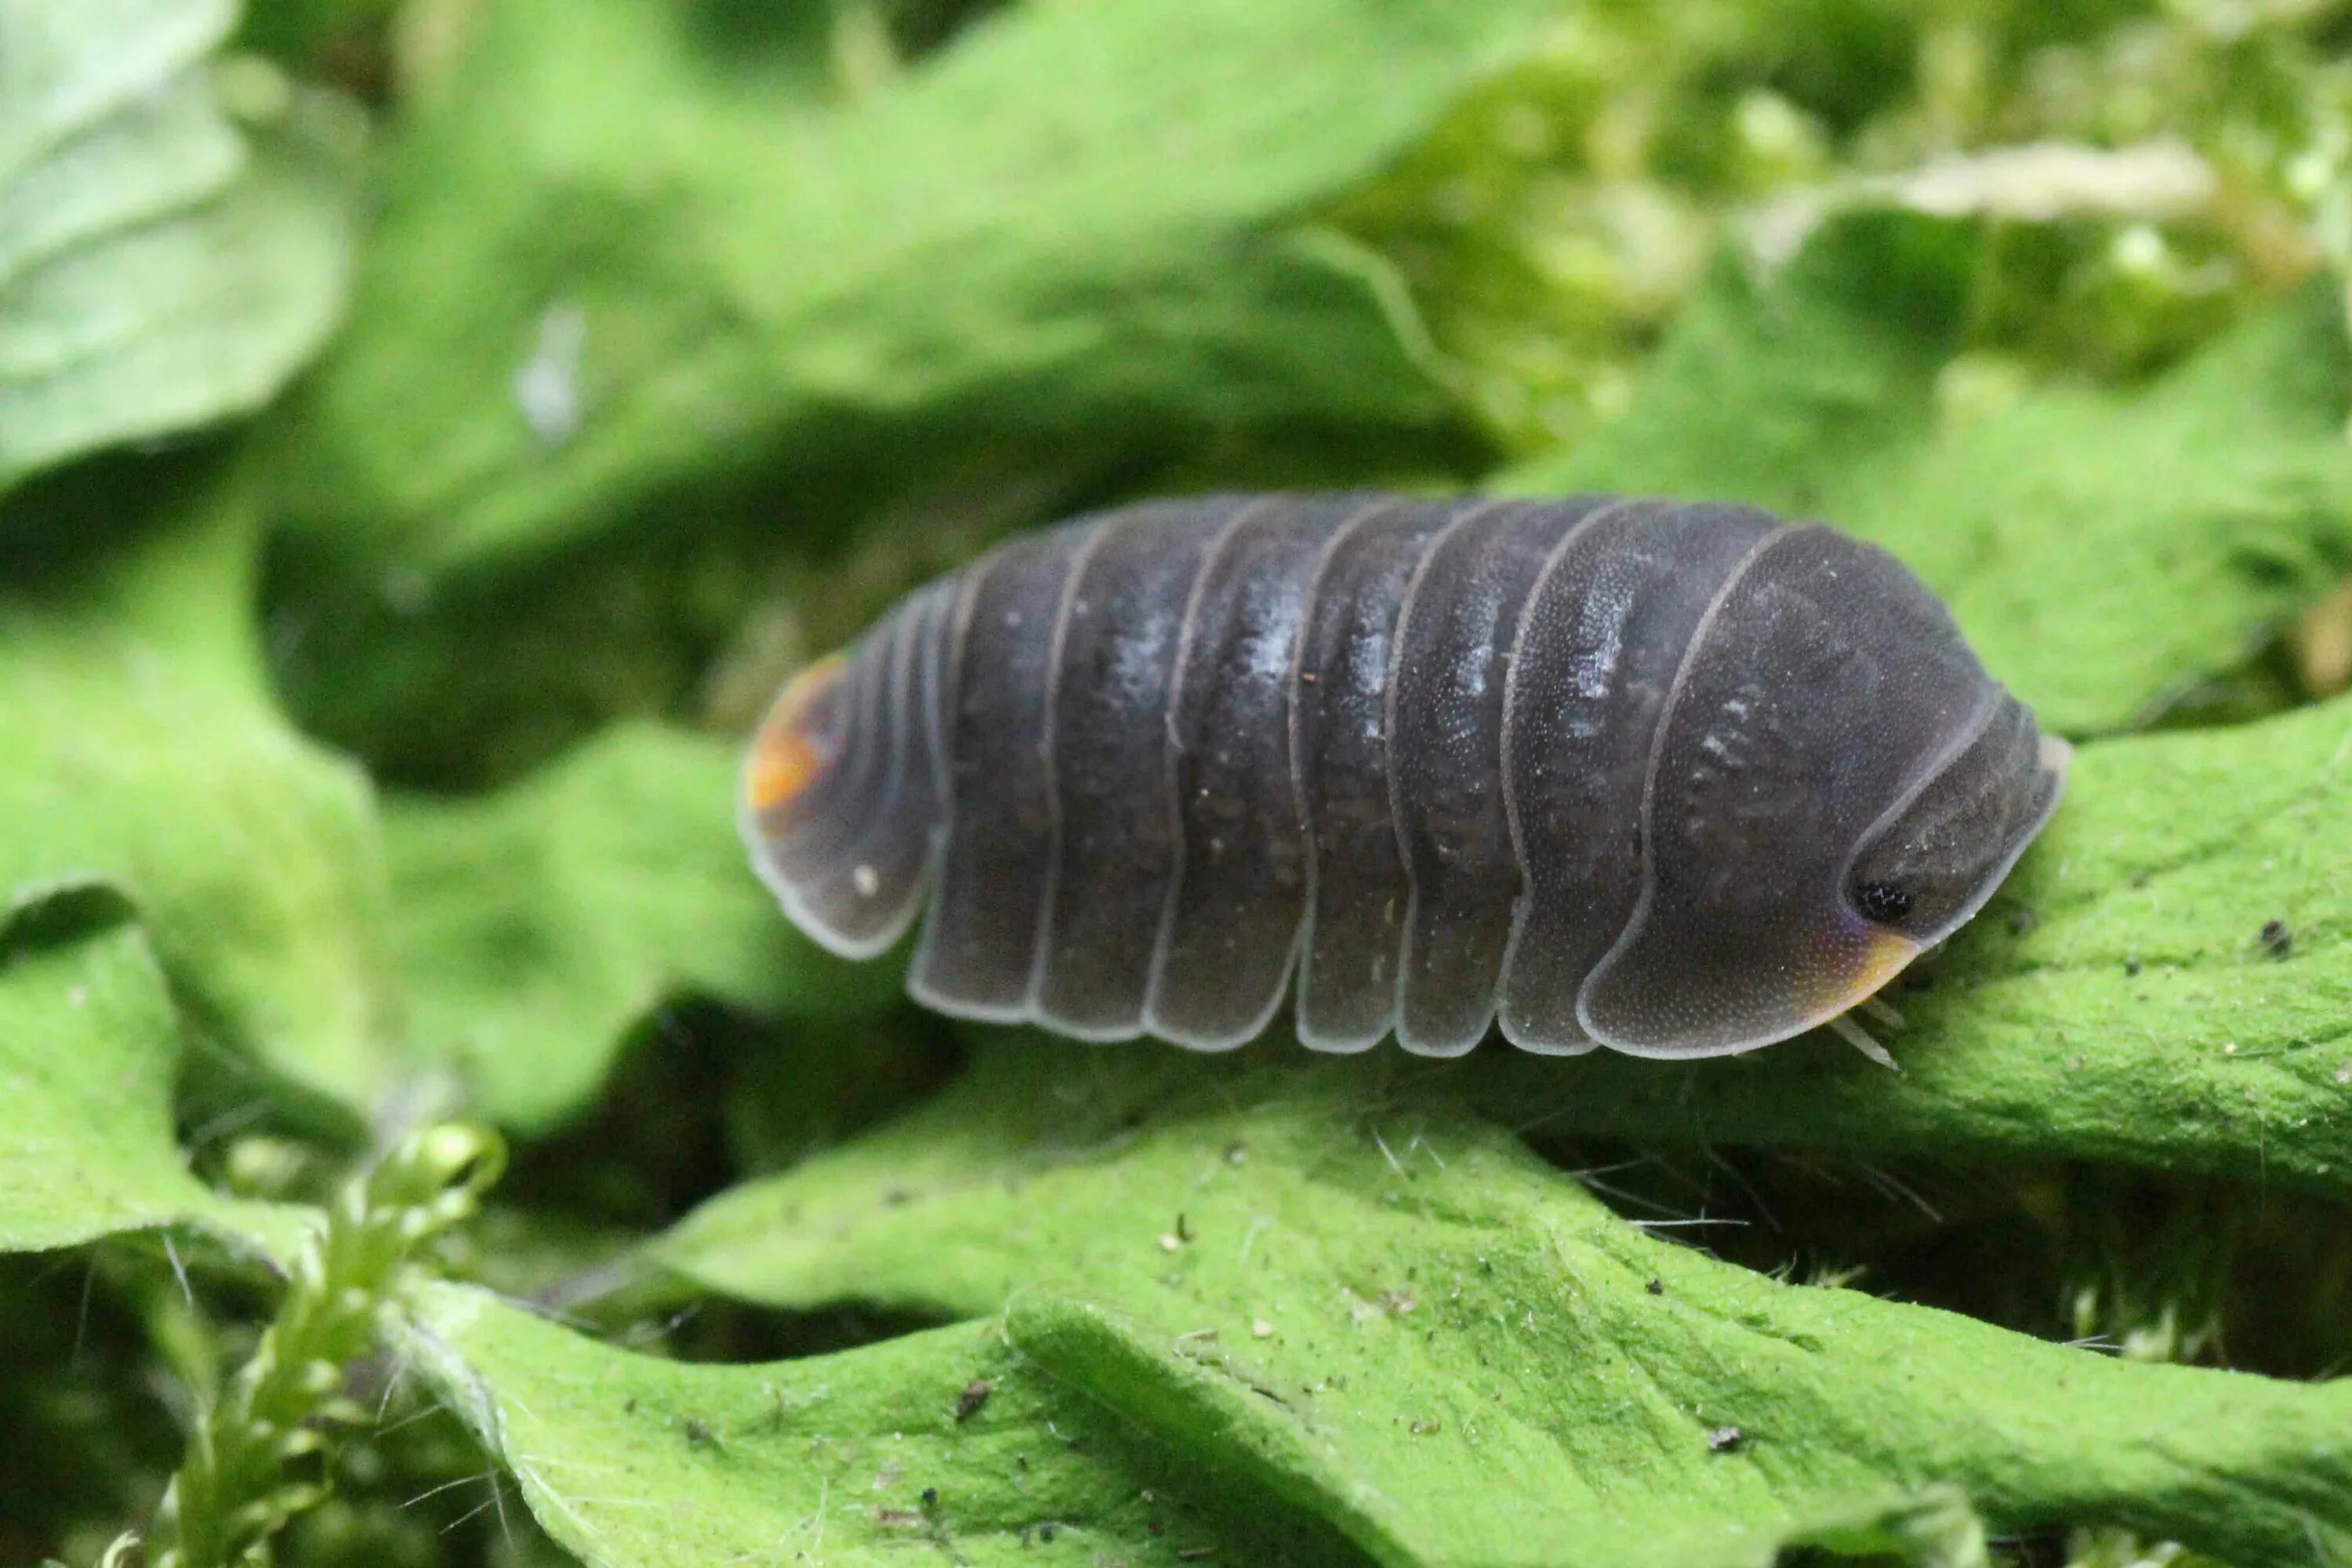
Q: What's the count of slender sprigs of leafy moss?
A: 1